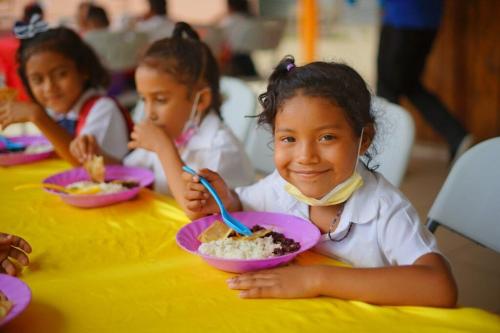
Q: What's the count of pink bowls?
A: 4